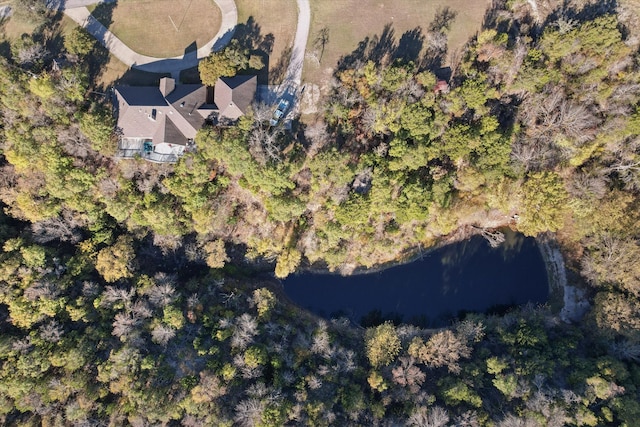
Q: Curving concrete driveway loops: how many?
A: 1